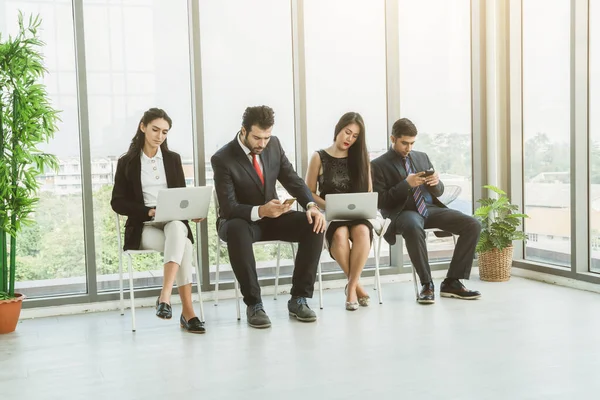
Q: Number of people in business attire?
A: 4